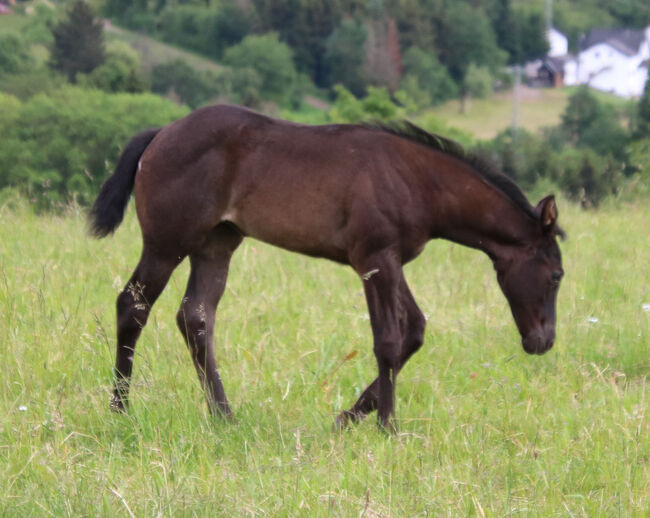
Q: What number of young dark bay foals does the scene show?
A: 1